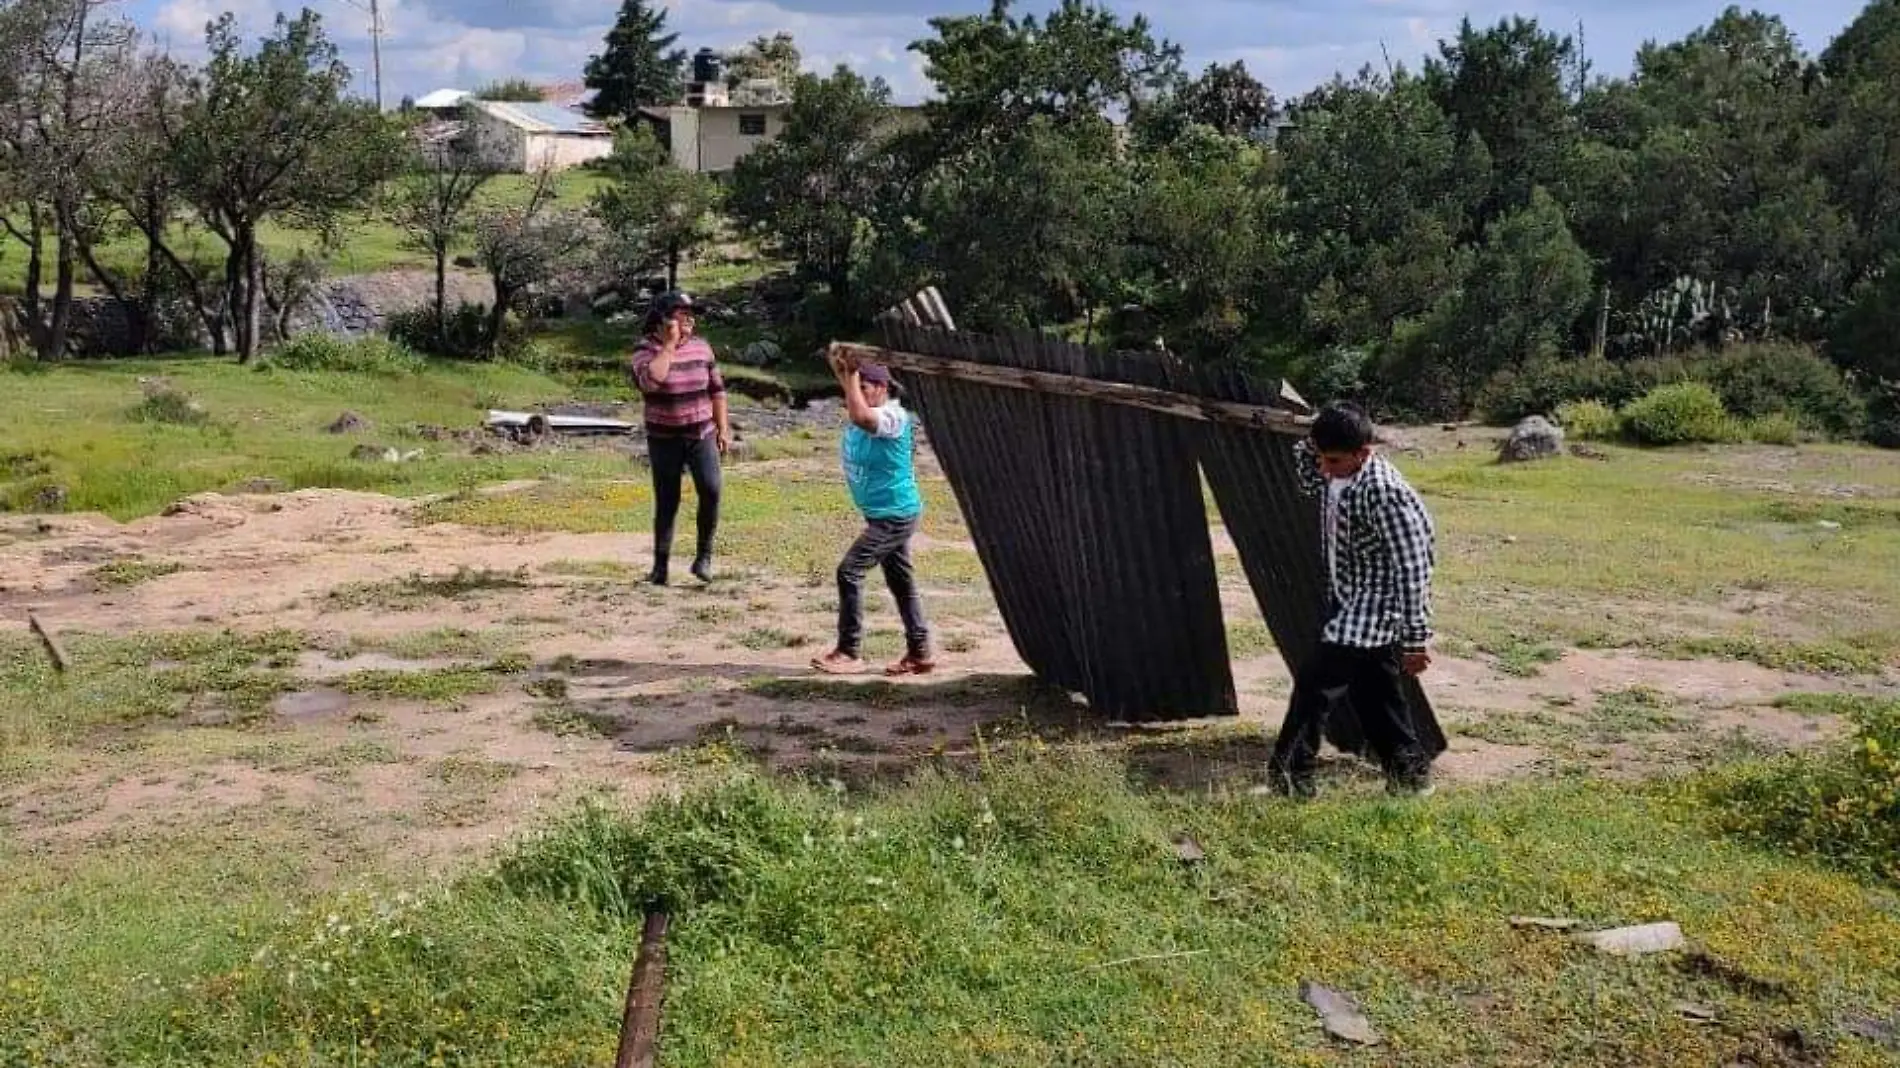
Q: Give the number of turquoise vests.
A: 1